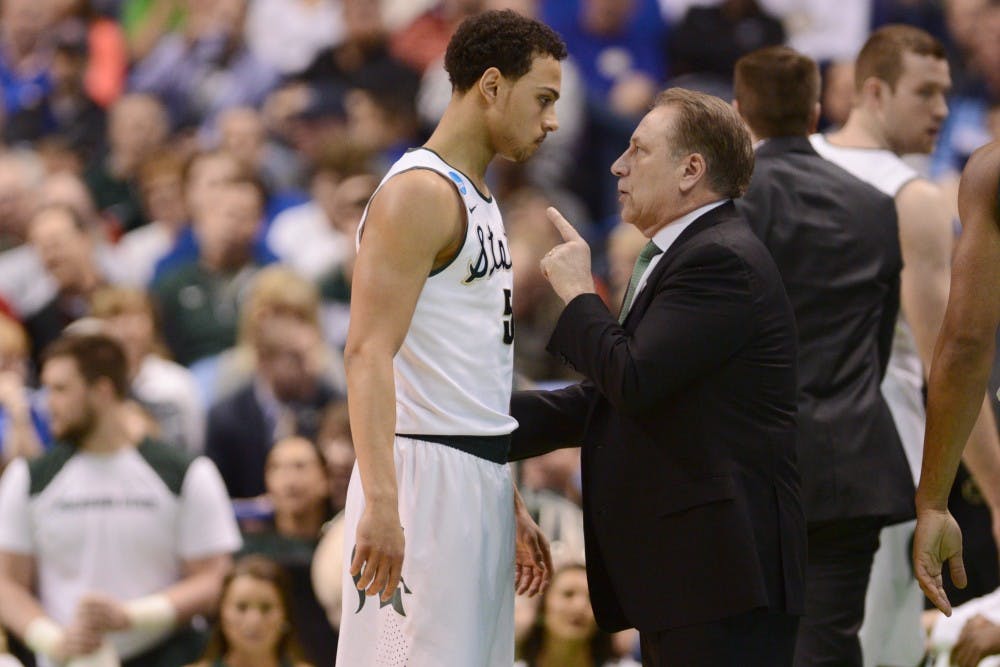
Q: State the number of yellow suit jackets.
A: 0